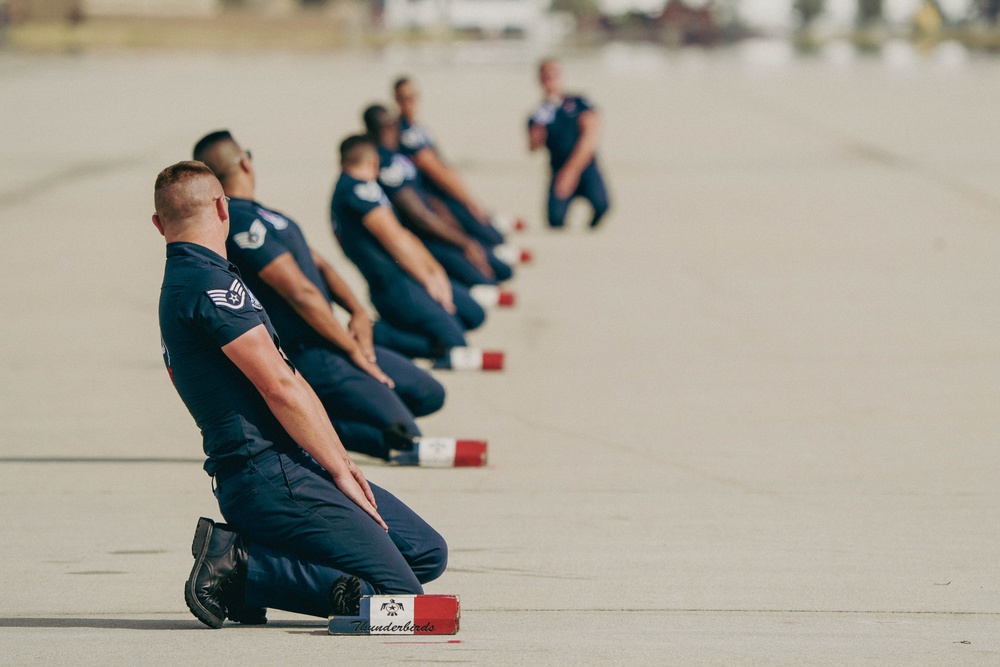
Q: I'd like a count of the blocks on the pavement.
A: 6